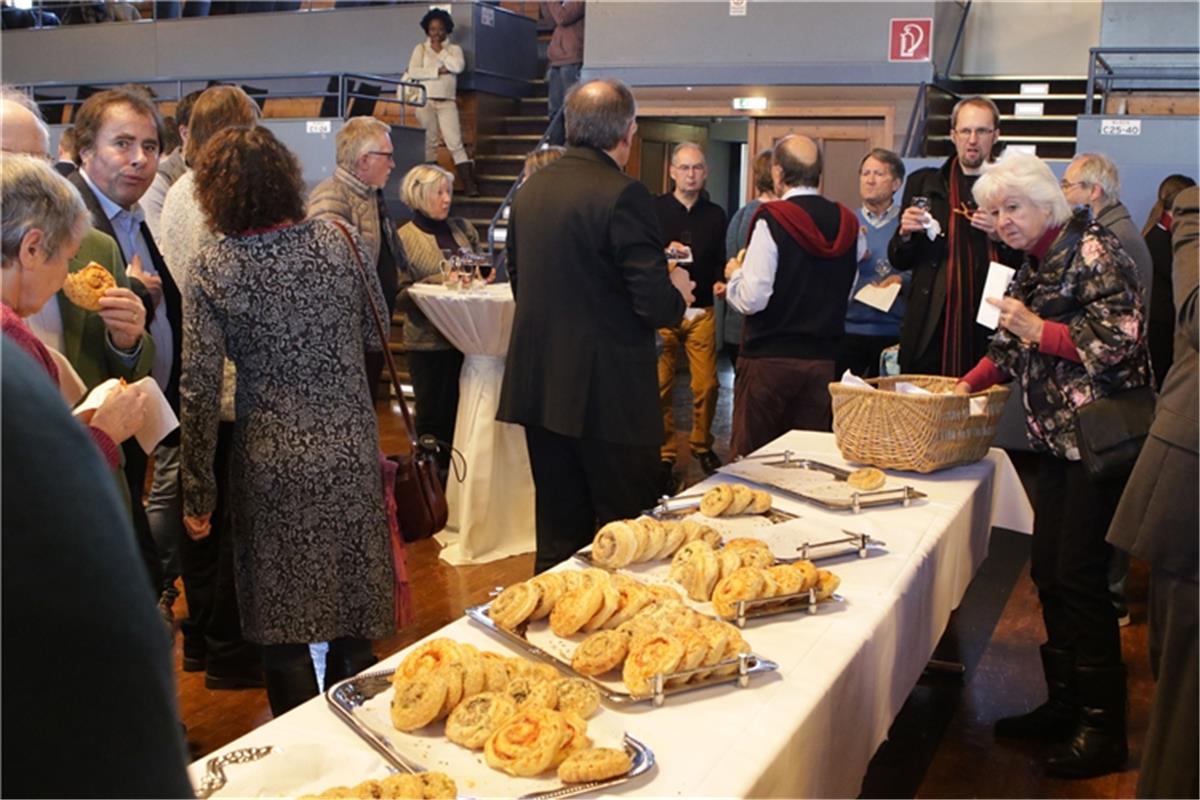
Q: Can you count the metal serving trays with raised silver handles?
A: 4